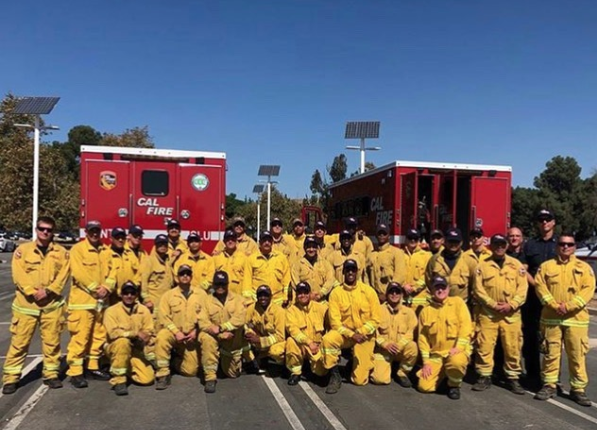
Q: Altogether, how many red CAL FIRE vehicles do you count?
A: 2